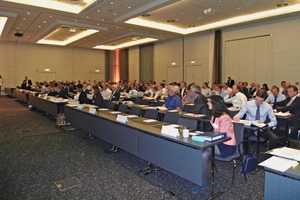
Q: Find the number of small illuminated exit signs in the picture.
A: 4